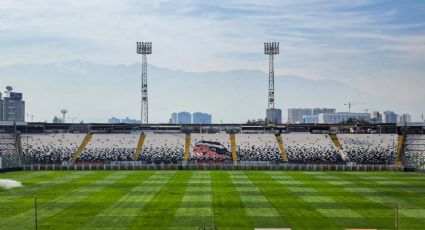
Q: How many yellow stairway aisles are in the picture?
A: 7